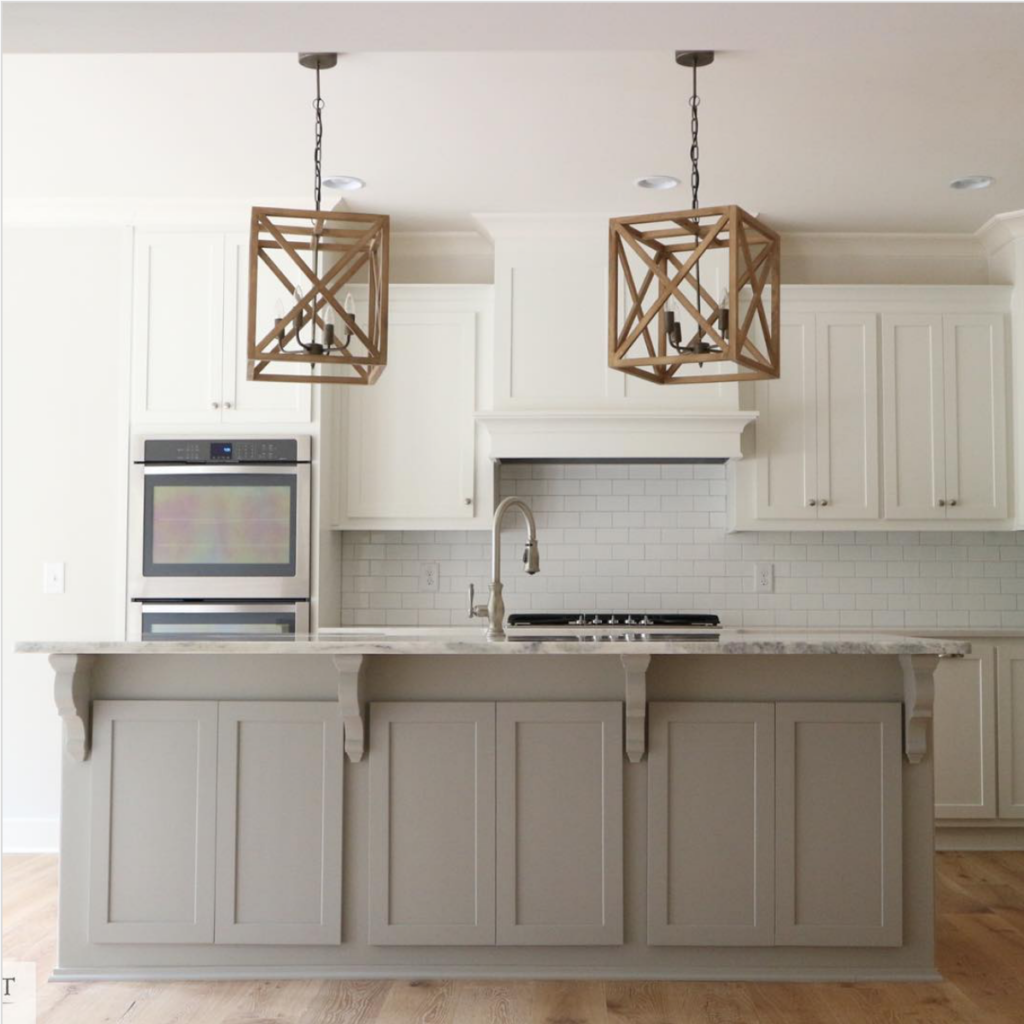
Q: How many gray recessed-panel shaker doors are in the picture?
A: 6